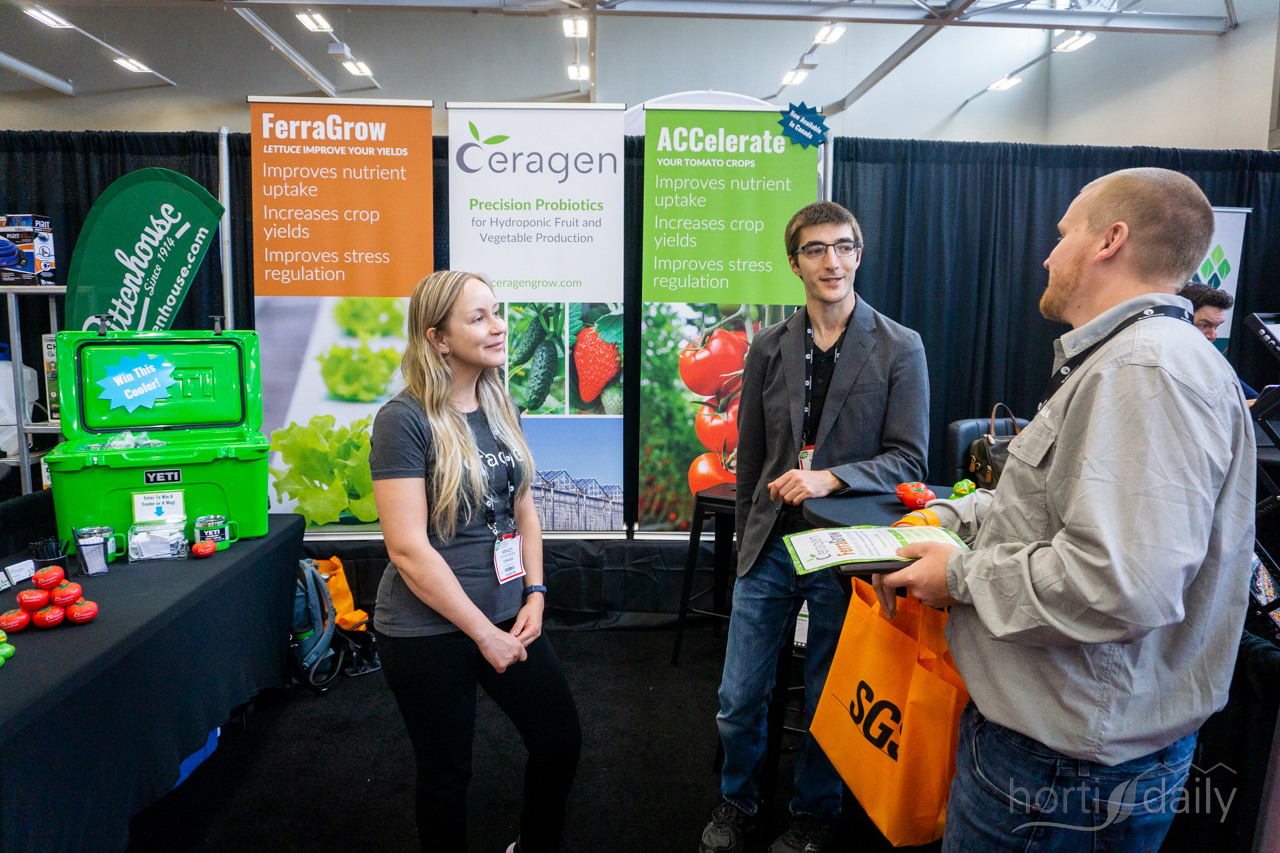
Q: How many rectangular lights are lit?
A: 10